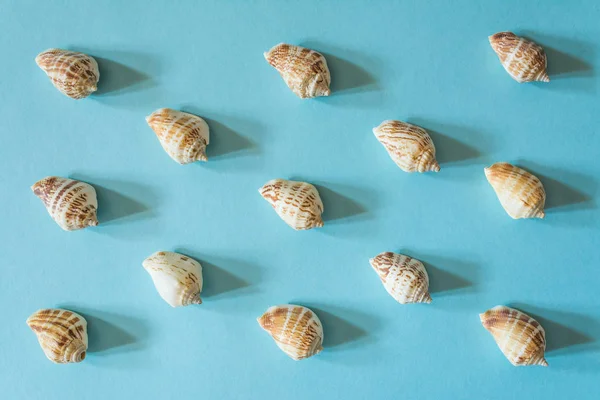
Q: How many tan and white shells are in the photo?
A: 13